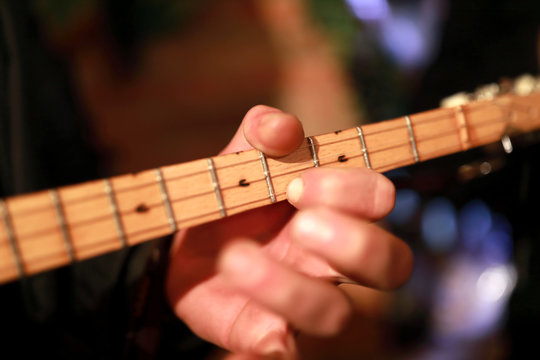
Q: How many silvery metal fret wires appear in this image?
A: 9